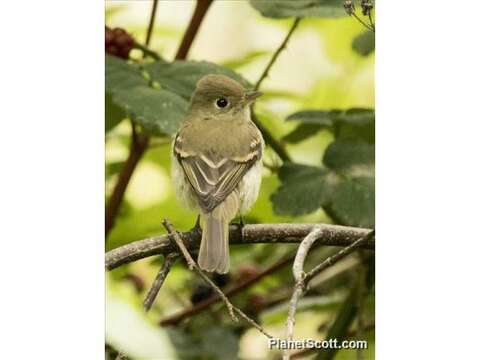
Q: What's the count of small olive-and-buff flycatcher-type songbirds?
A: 1